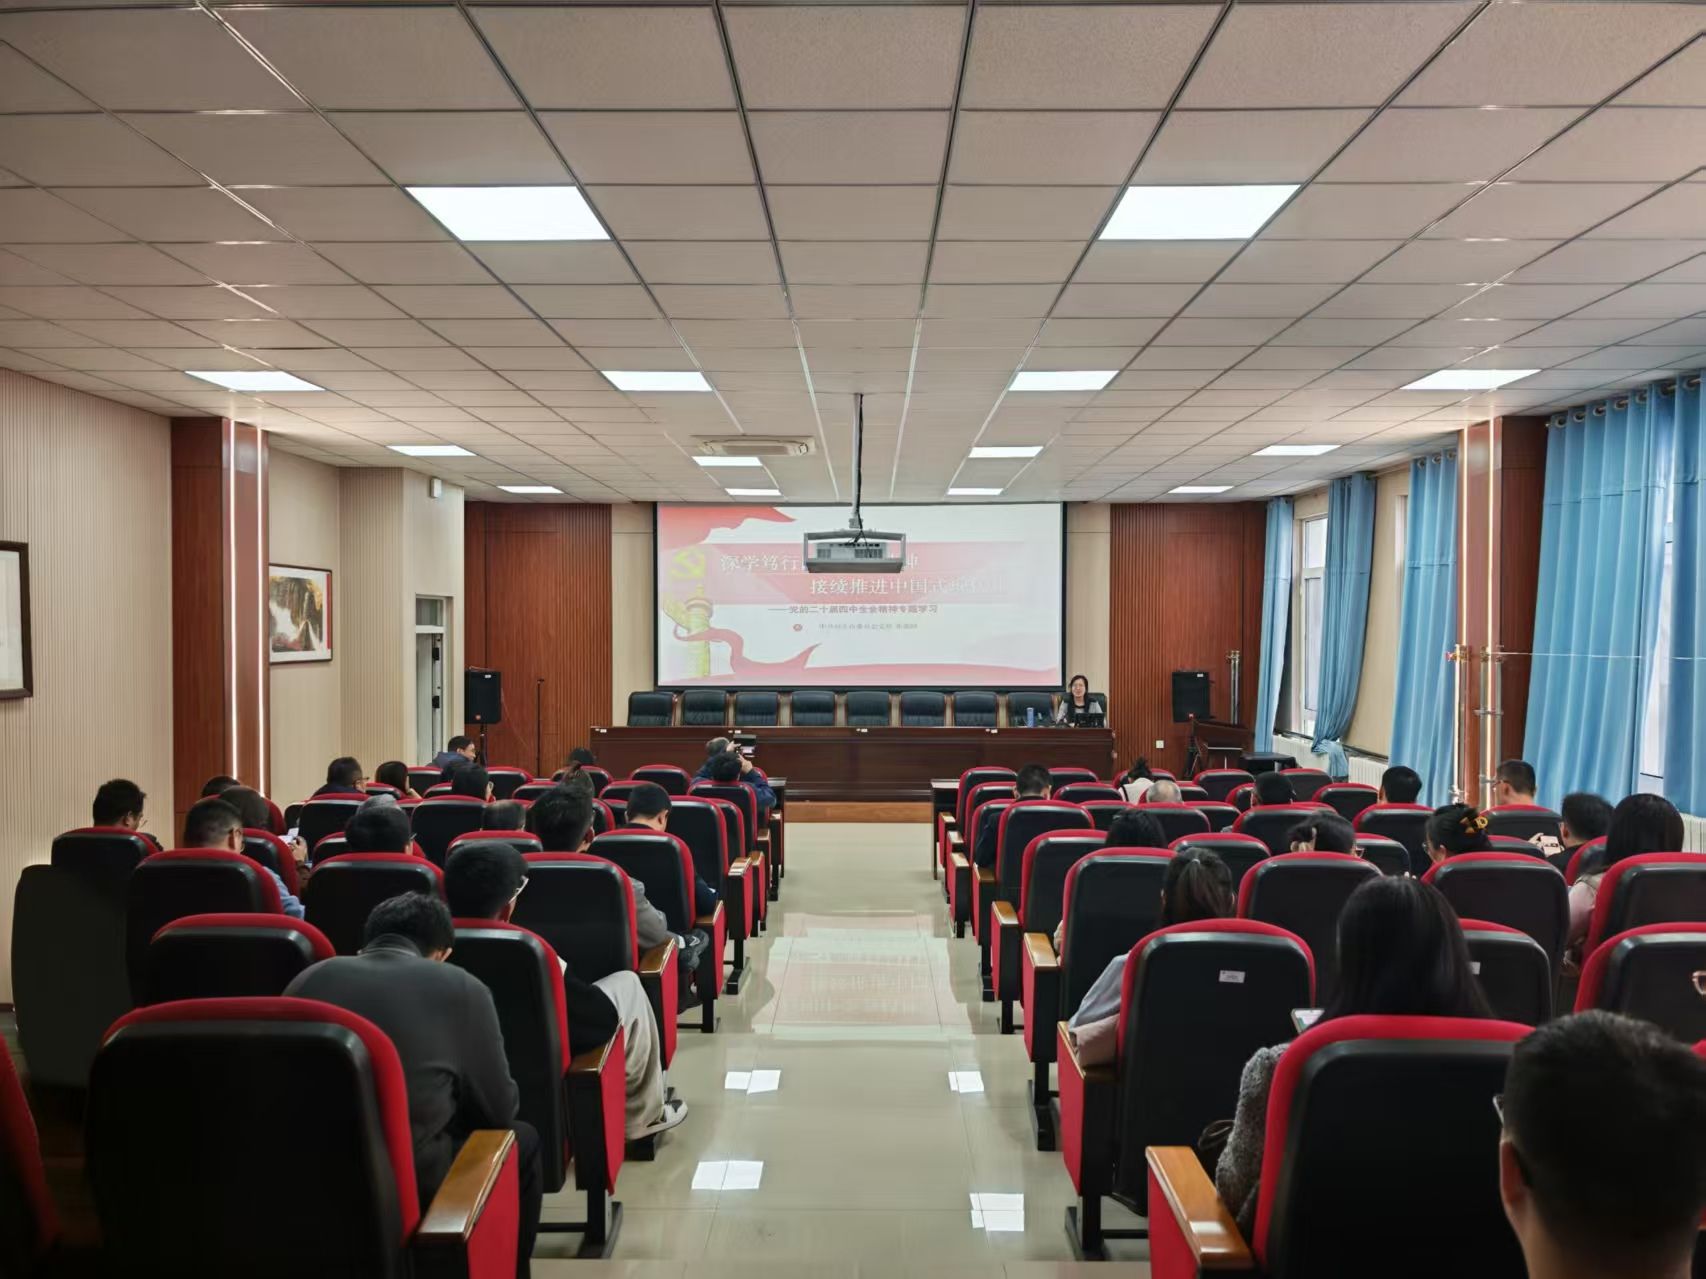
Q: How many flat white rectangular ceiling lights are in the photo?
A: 14